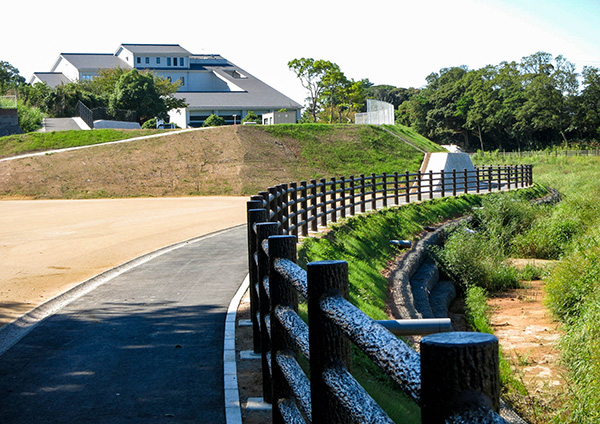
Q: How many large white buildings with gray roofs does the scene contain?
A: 1